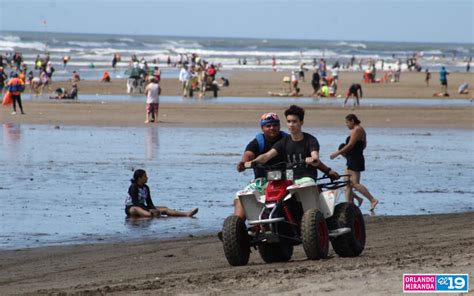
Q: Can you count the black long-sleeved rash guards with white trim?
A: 1